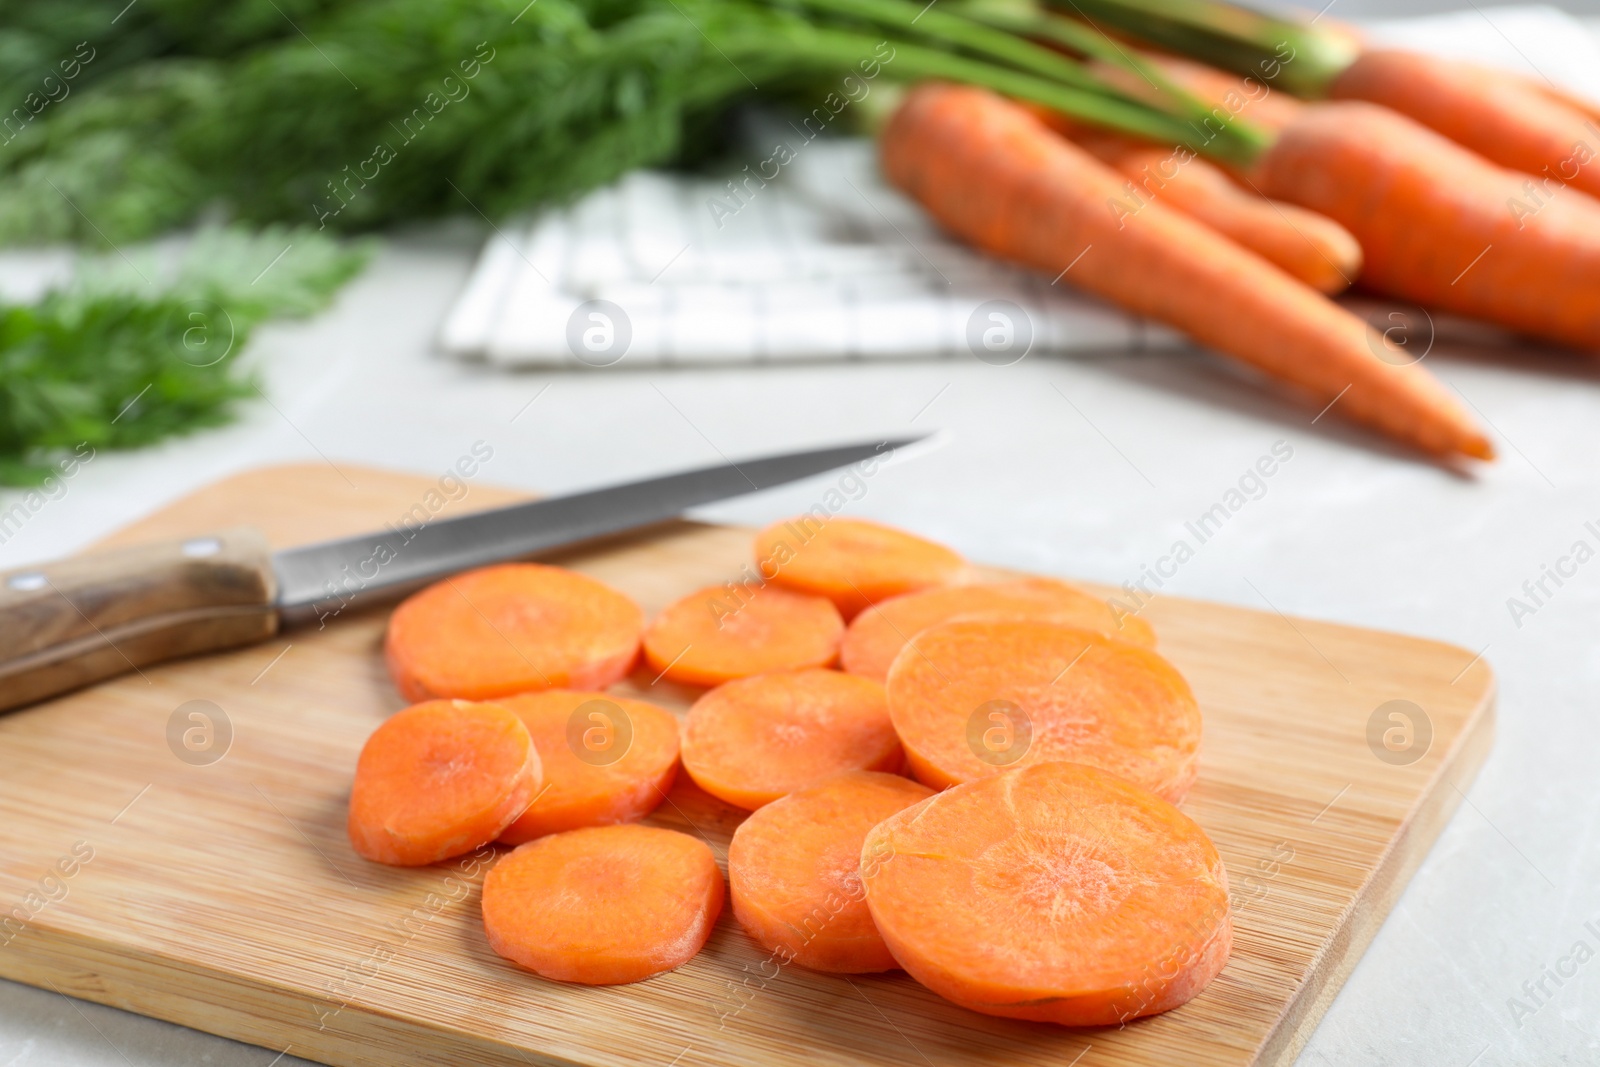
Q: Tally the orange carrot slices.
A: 11